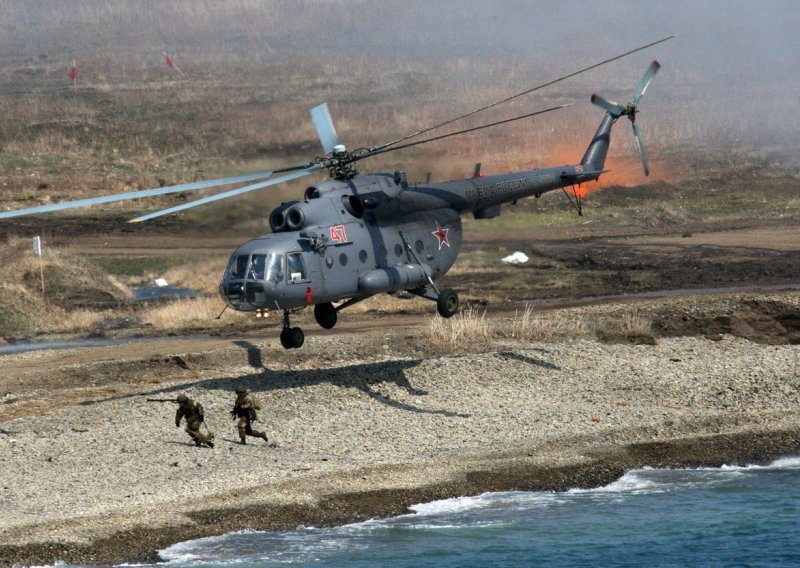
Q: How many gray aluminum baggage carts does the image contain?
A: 0